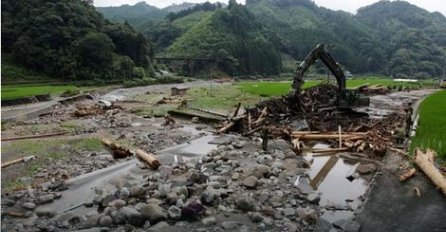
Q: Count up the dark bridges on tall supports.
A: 1